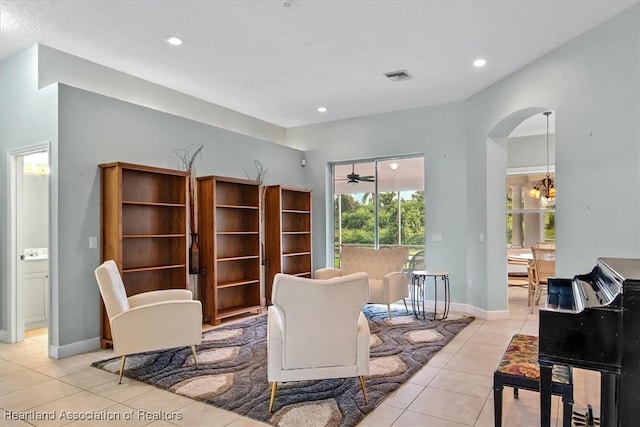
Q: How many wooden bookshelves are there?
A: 3